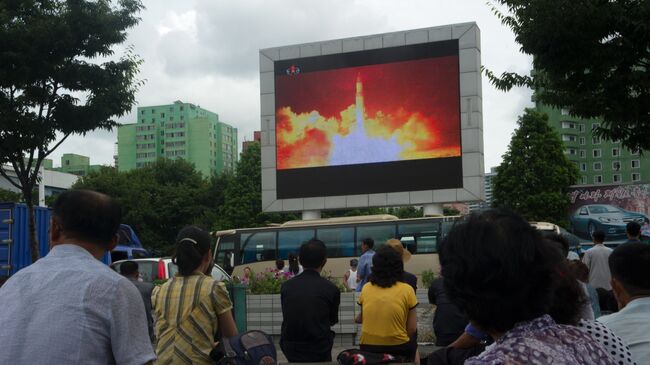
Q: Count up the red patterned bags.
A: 1